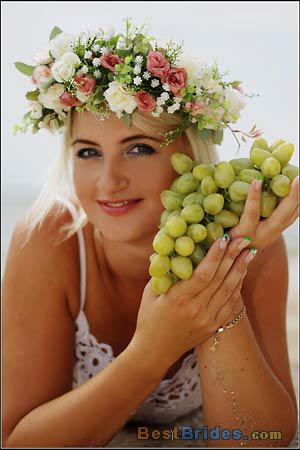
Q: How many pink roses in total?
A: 6